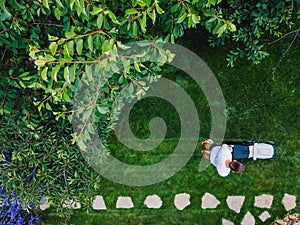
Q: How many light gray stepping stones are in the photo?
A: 13